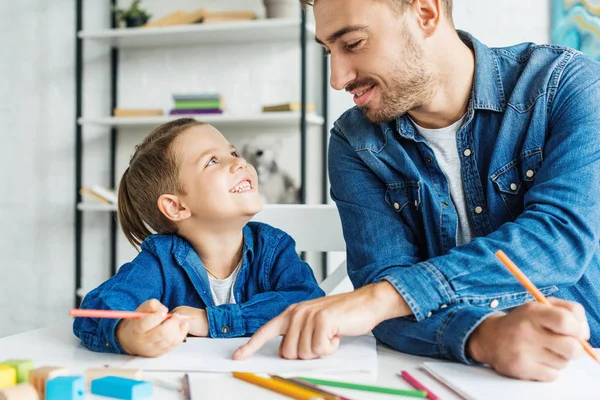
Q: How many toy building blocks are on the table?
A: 7